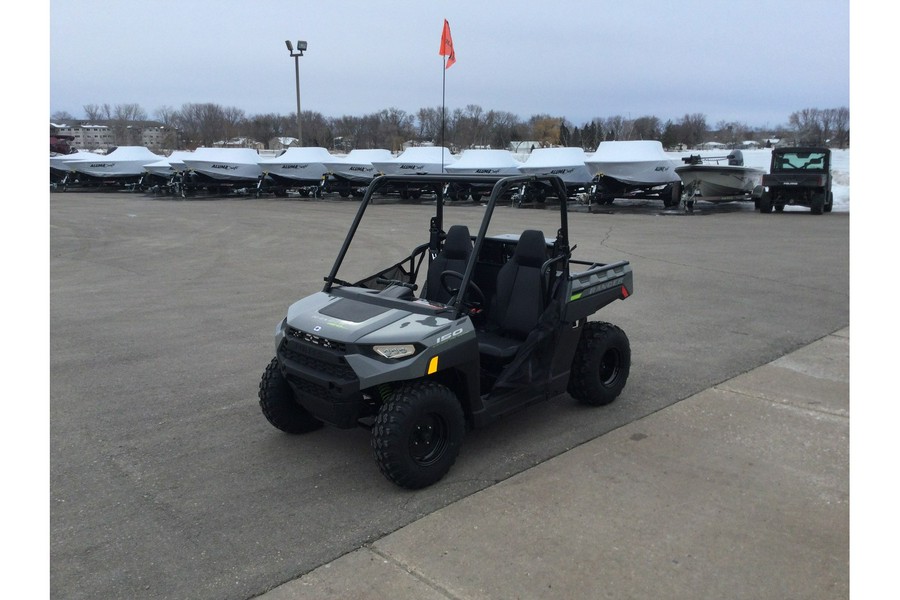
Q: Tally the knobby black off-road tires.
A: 3